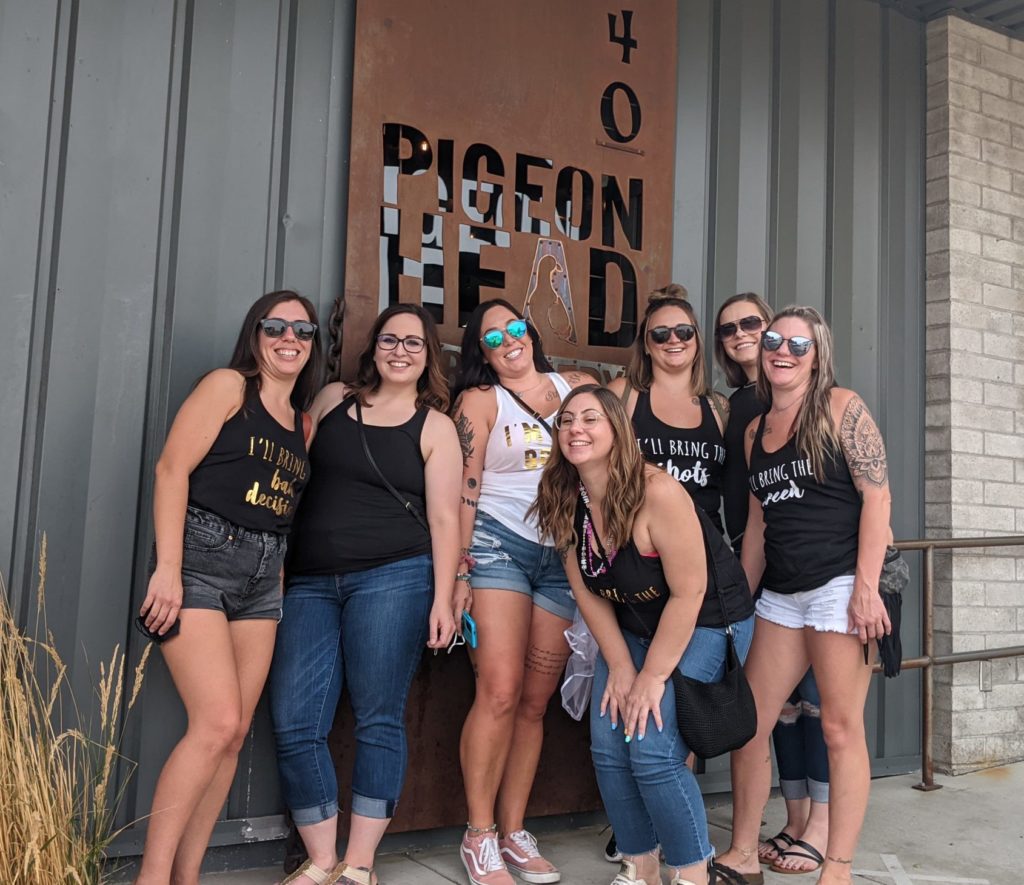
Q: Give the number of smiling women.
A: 7